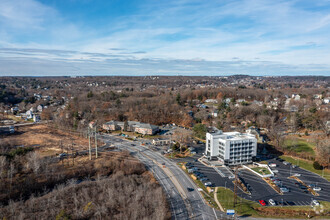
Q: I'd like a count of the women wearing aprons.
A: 0